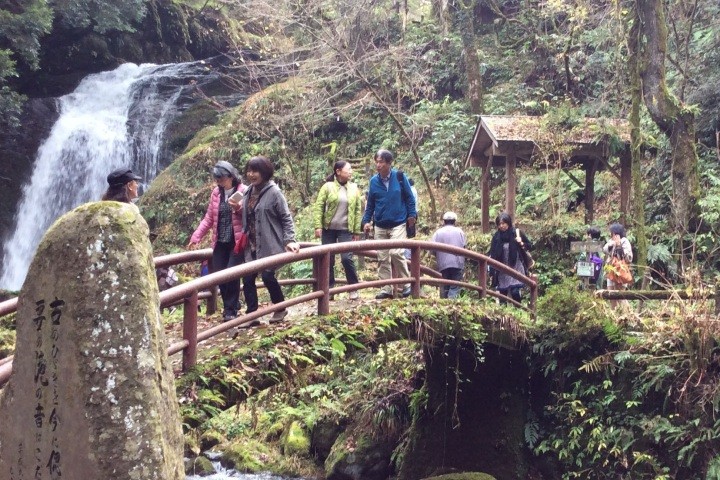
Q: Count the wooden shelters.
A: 1